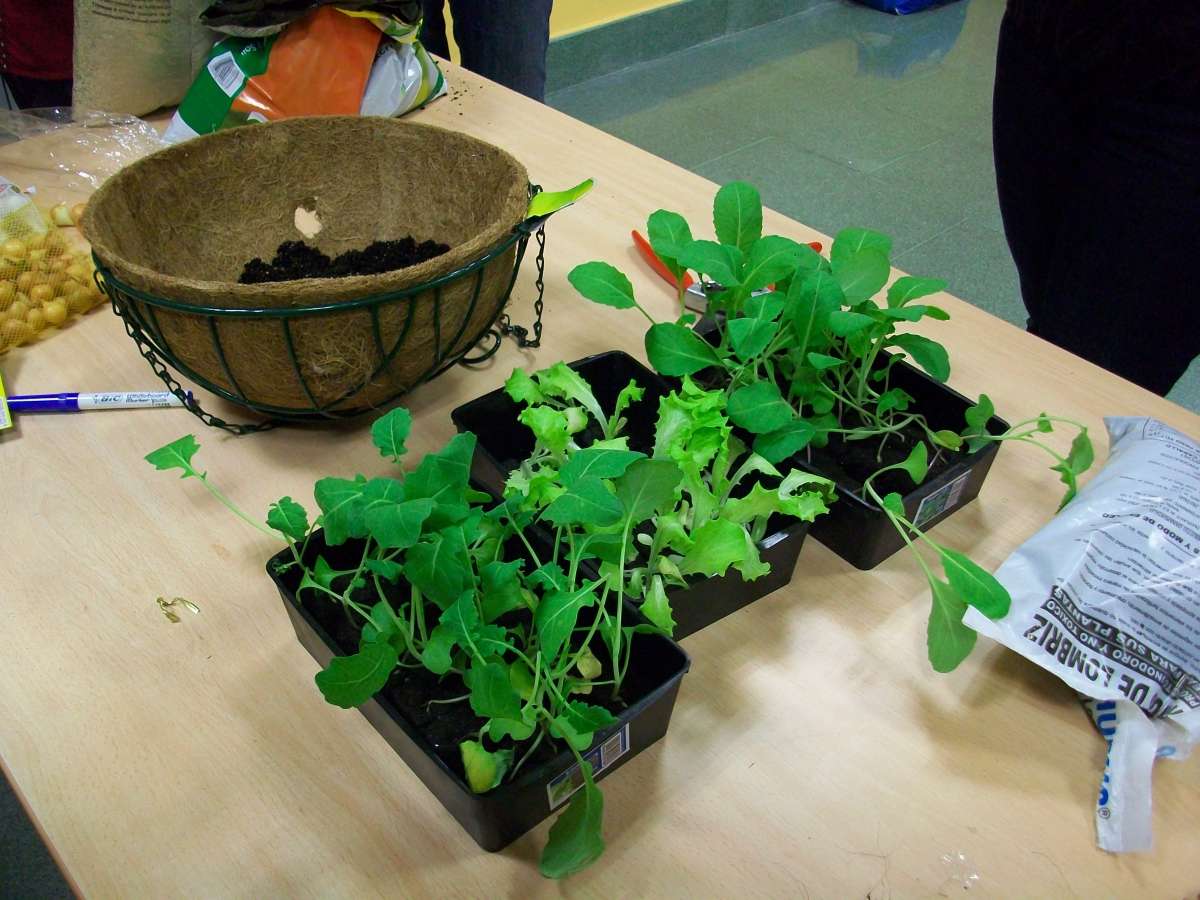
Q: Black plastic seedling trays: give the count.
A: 3